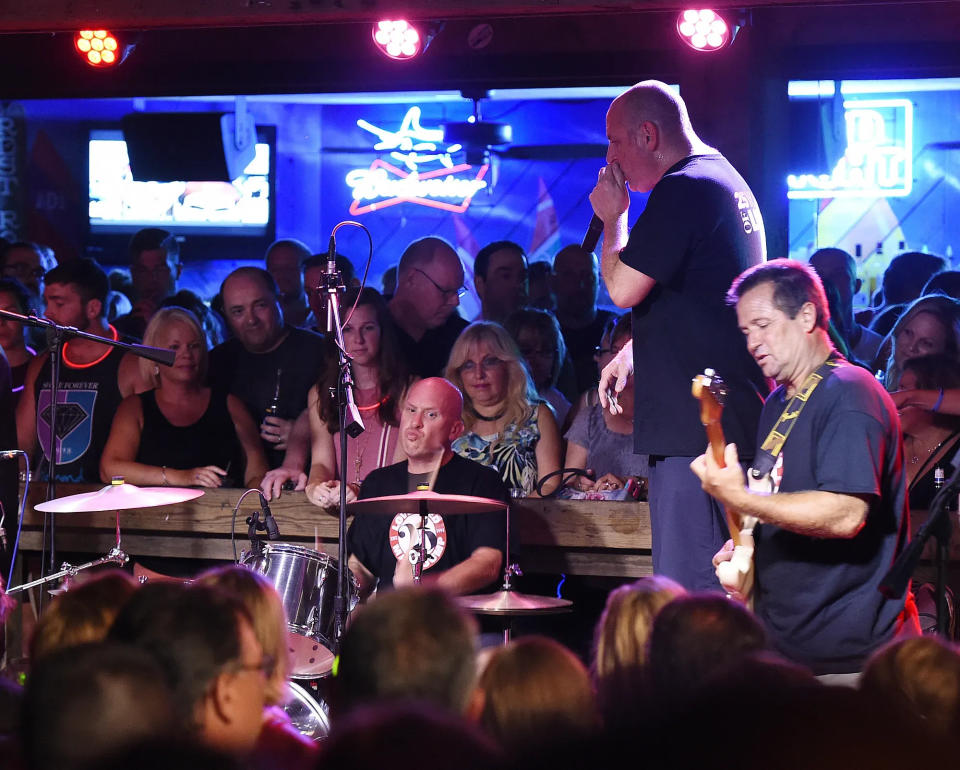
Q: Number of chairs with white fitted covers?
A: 0